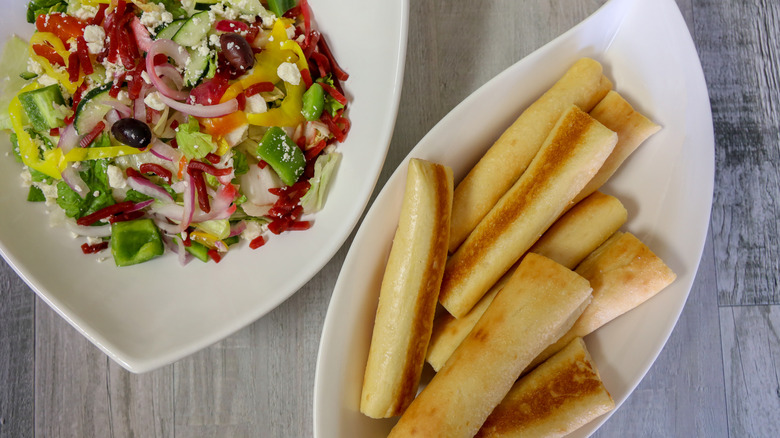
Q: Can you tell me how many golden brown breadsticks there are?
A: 8